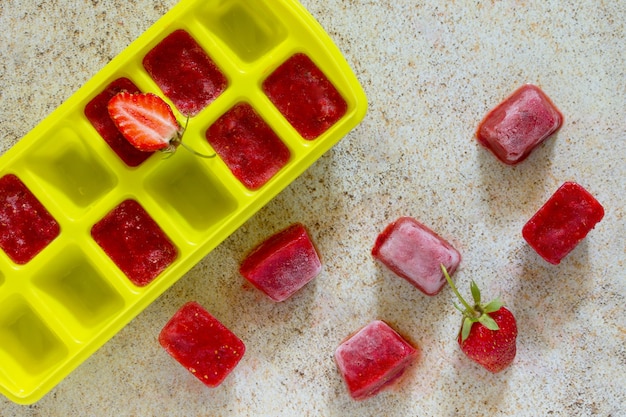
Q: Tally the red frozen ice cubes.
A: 12